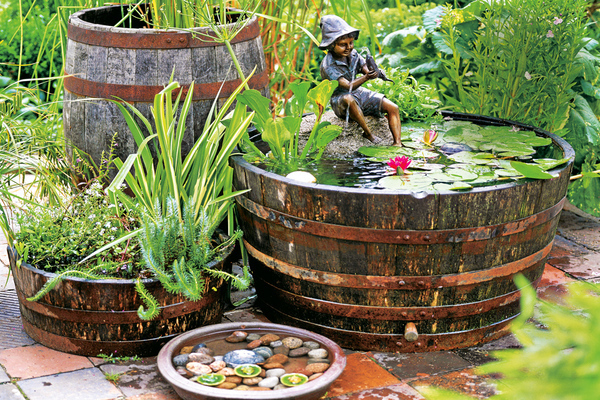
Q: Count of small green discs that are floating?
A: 3